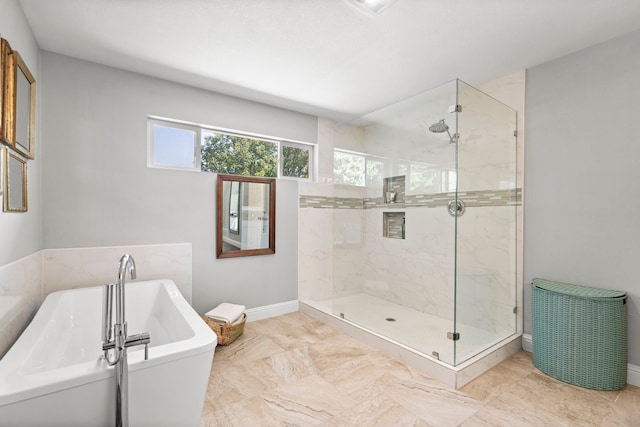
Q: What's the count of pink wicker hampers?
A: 0